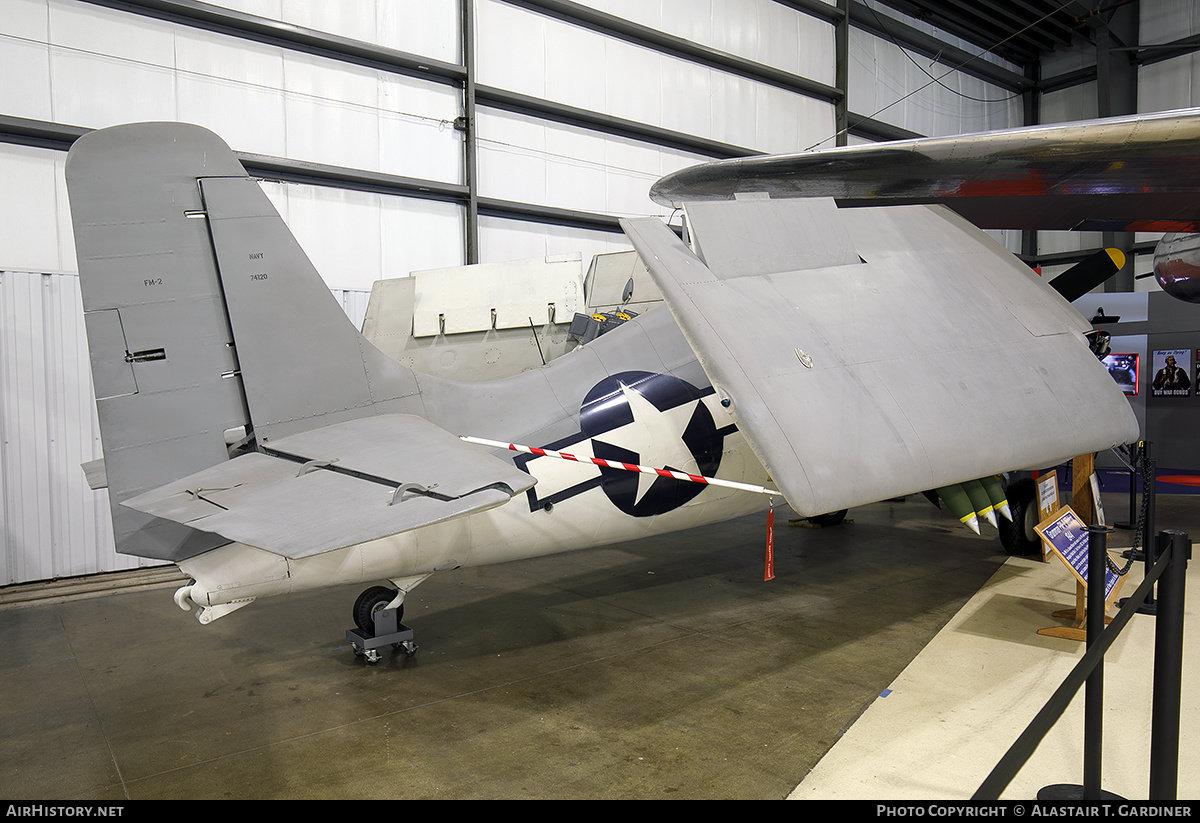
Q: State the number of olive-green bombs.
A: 3